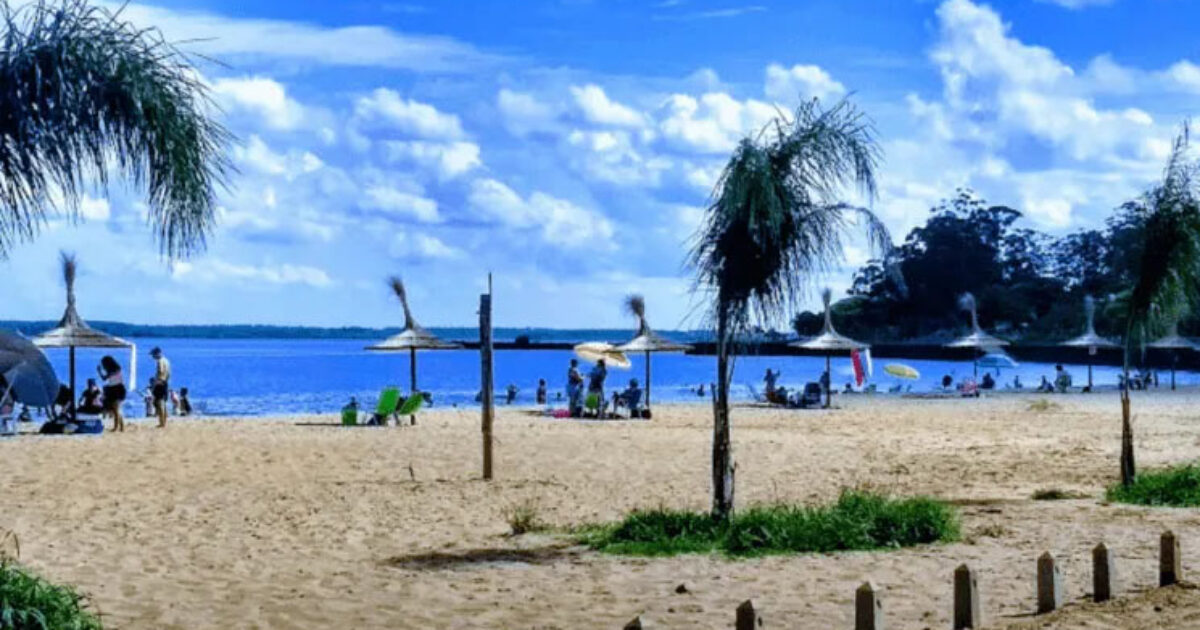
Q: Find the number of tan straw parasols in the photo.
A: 7